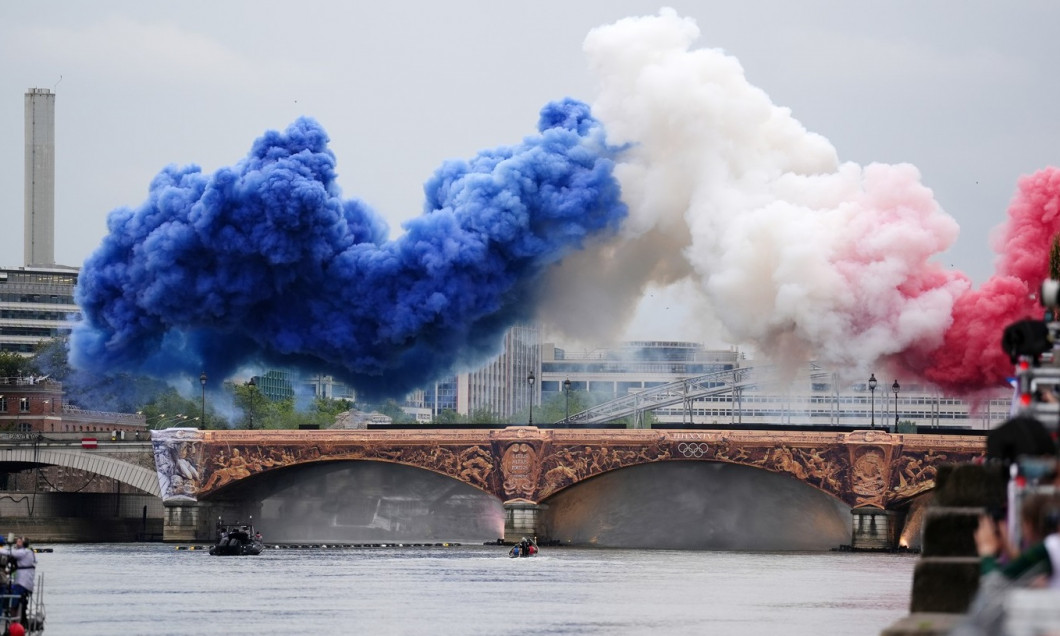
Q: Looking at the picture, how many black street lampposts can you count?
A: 6